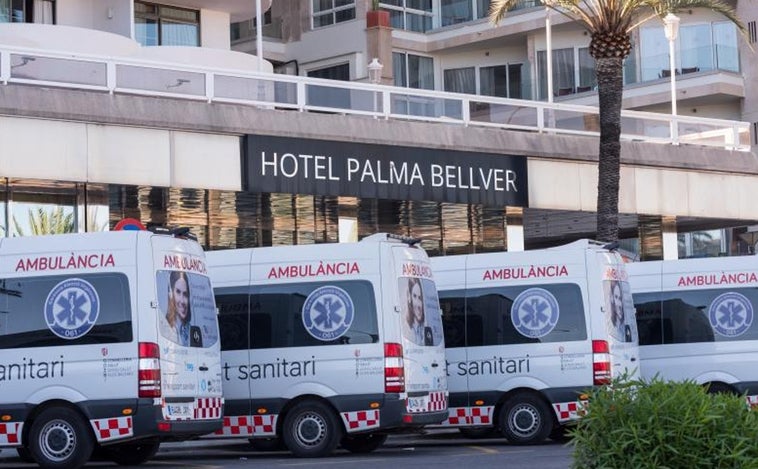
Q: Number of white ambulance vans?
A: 4